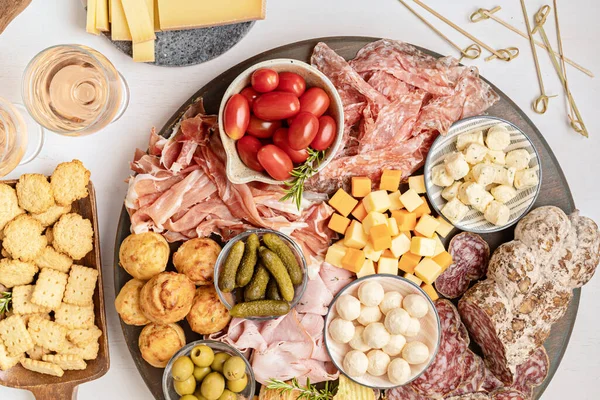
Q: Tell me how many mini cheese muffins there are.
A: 6